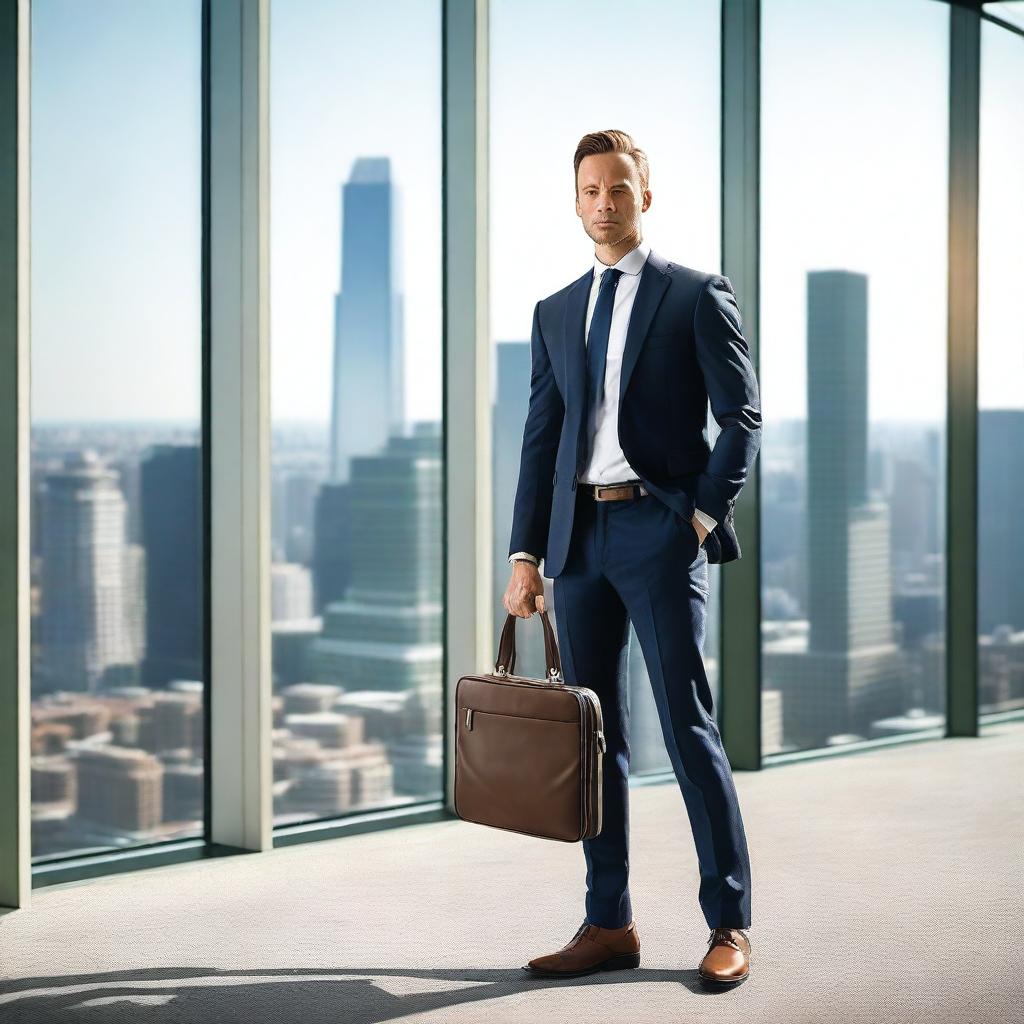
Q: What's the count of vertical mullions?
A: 5